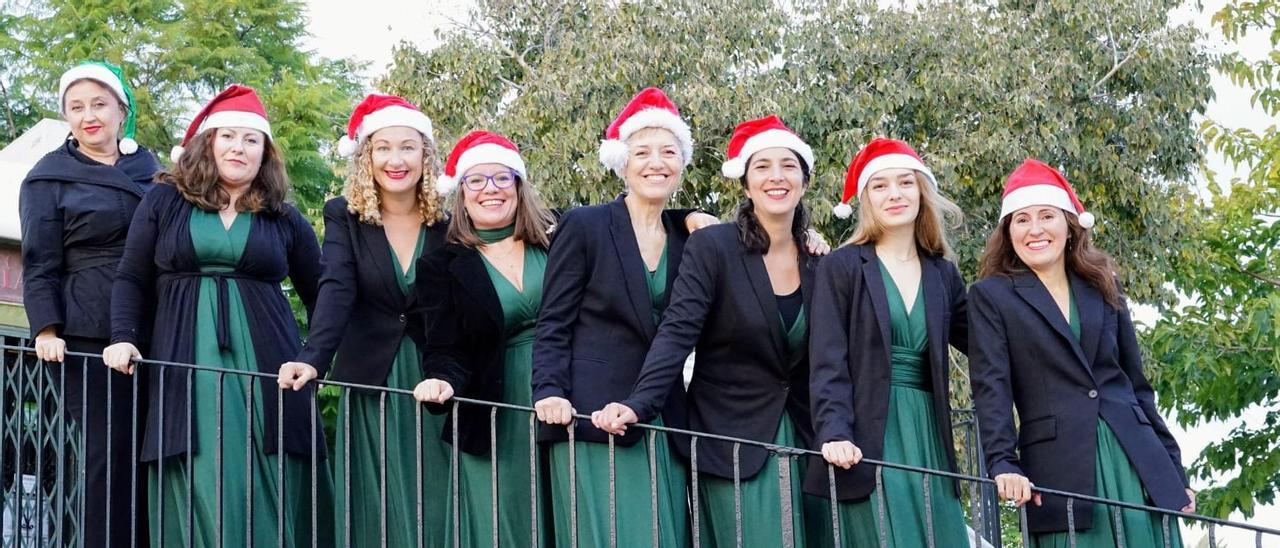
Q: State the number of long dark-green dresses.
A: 7